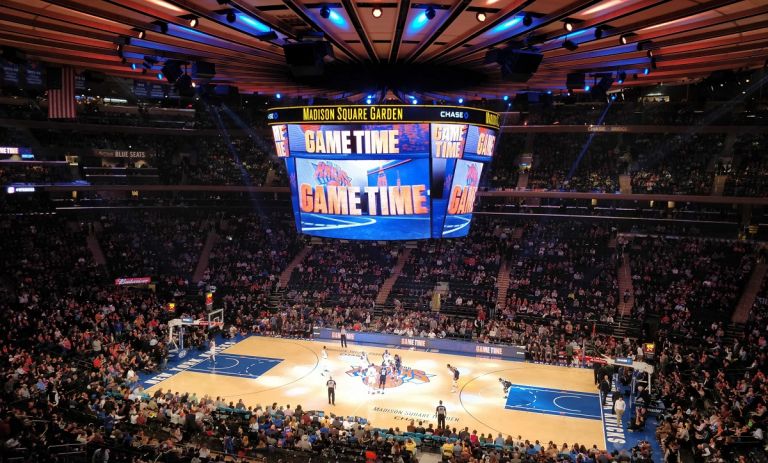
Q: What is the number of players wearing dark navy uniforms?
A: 4